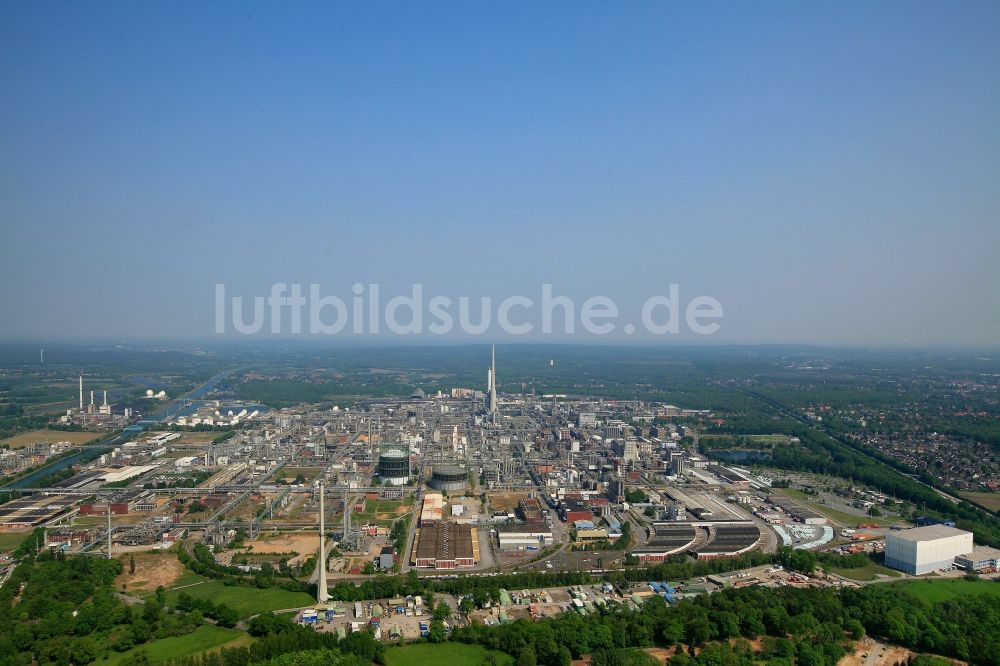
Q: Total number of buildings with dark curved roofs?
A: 2